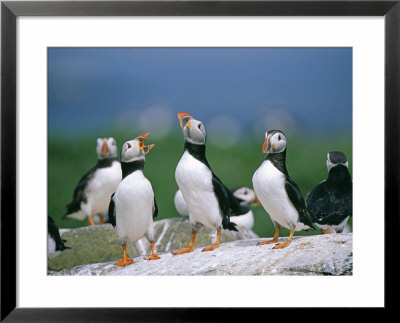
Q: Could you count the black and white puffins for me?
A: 7